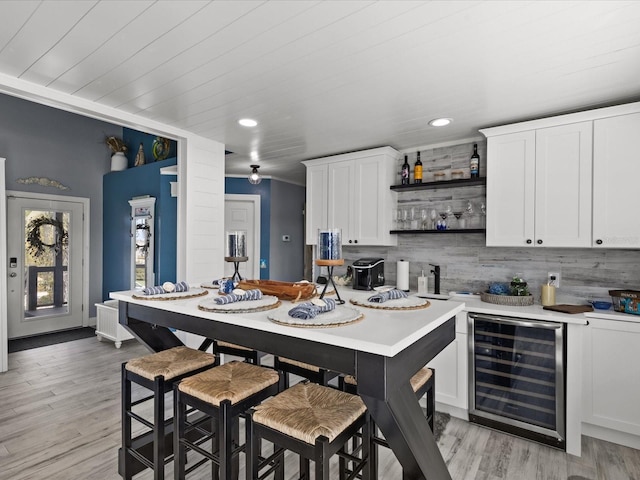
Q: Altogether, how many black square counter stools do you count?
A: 6